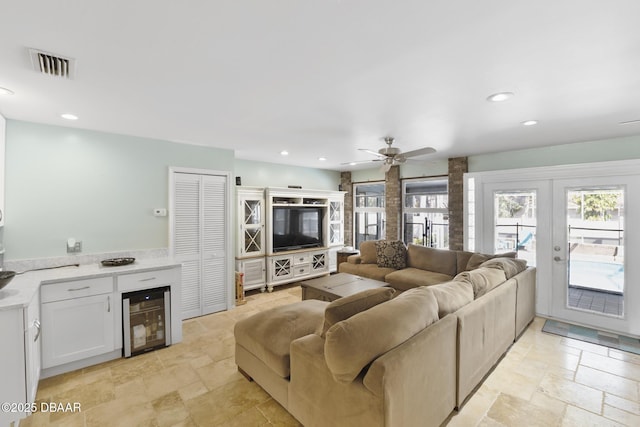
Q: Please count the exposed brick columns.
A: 3